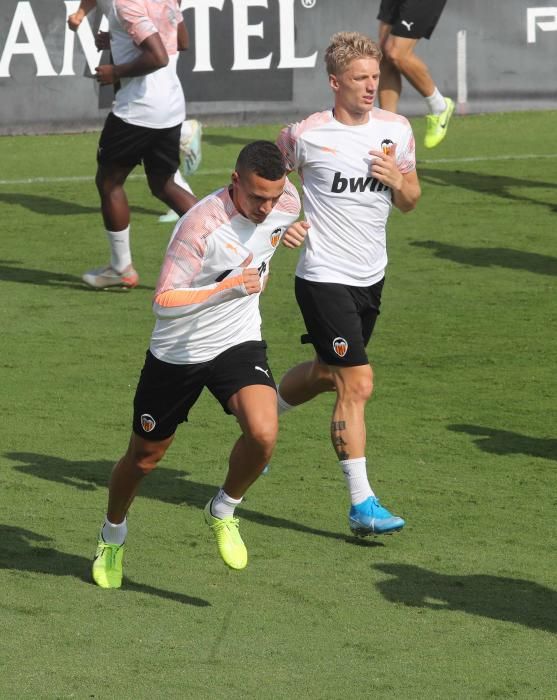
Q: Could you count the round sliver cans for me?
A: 0